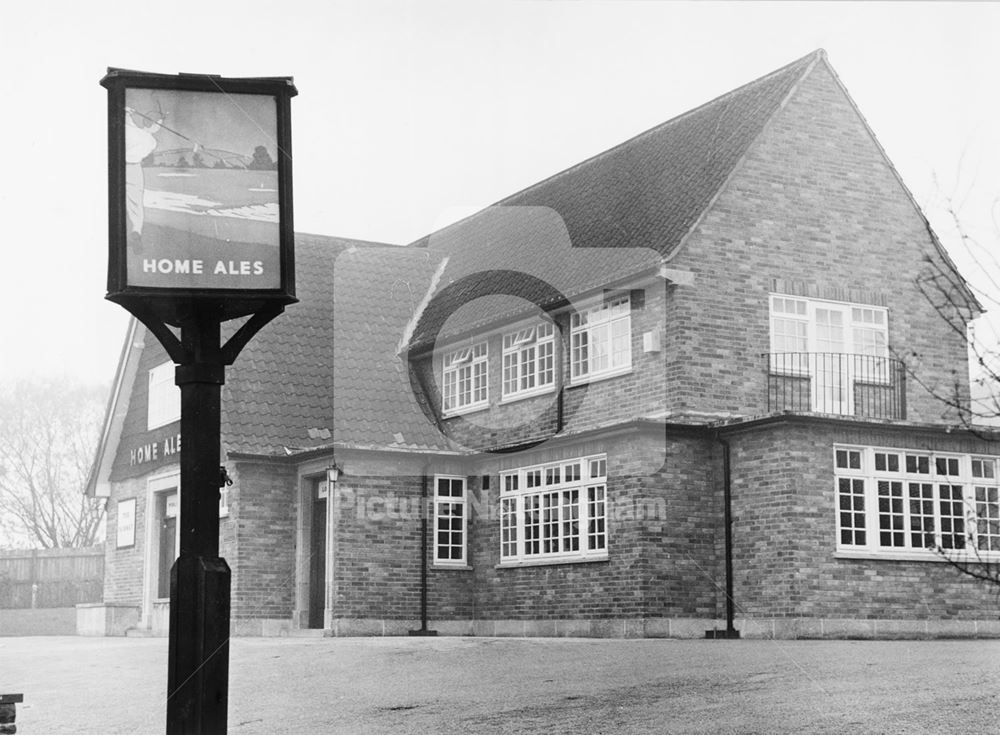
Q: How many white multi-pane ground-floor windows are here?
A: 3